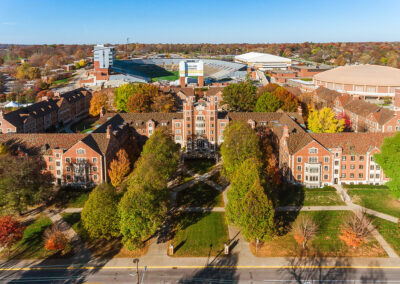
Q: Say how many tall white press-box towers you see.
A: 1